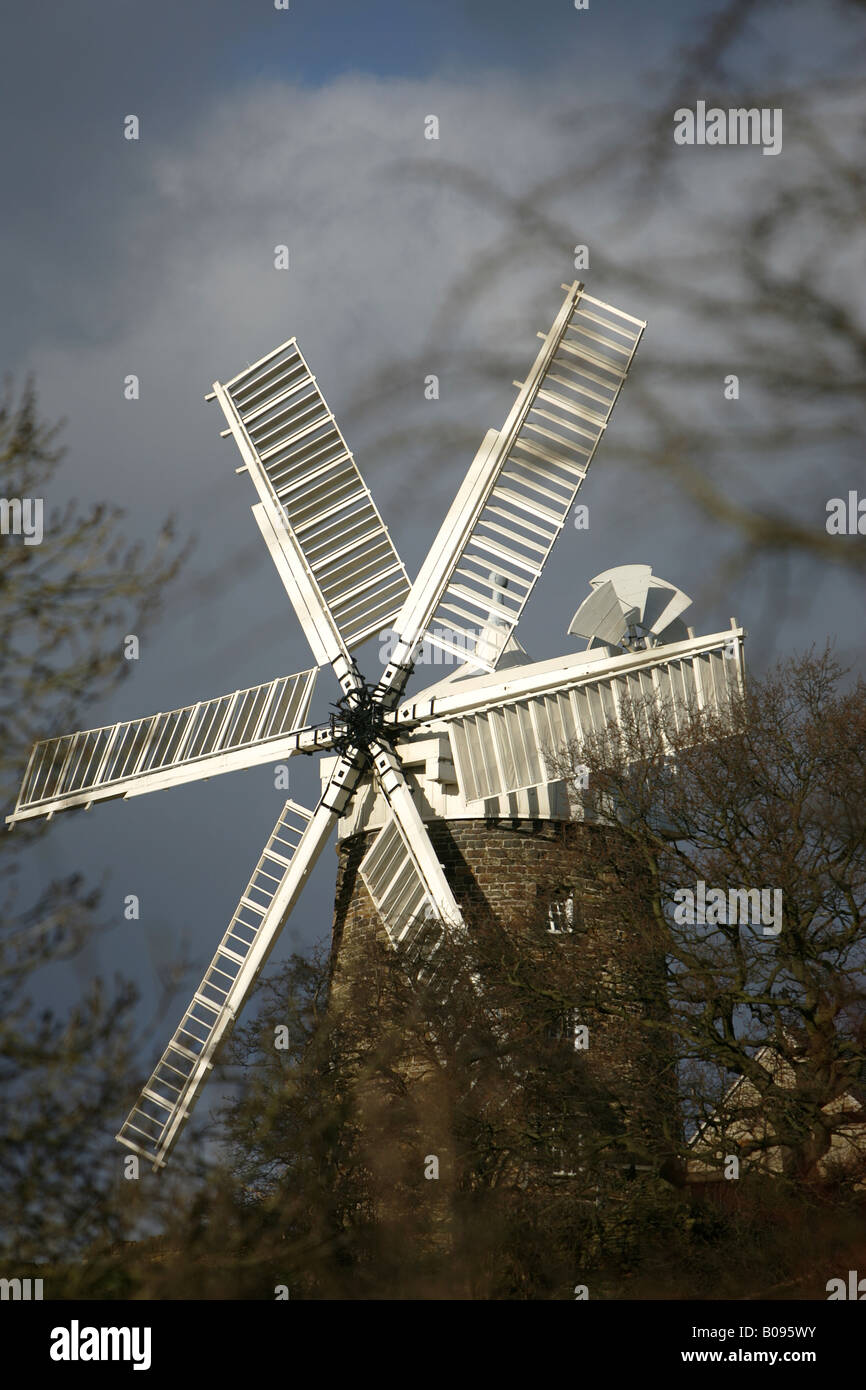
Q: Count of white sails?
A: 6